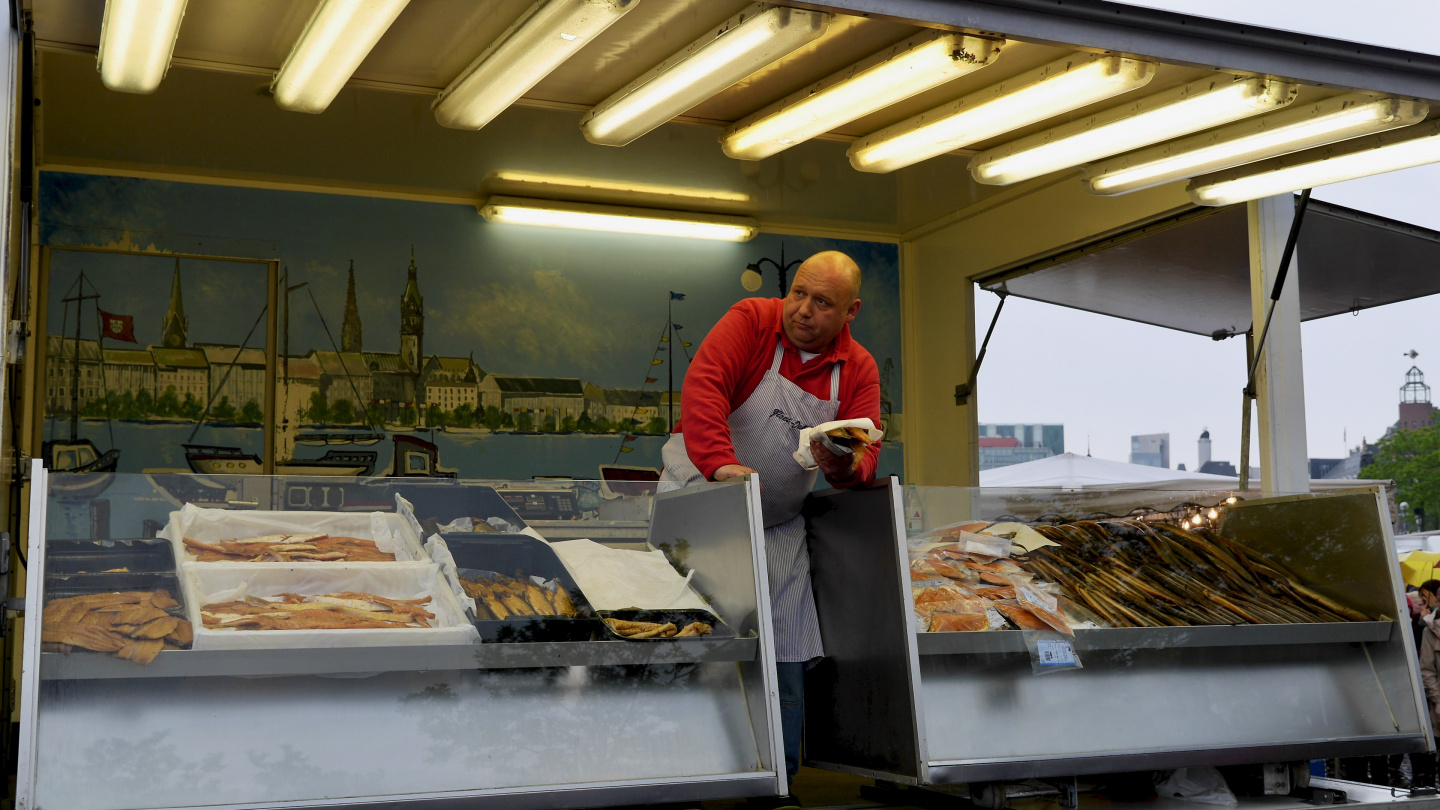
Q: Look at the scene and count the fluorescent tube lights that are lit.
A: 10